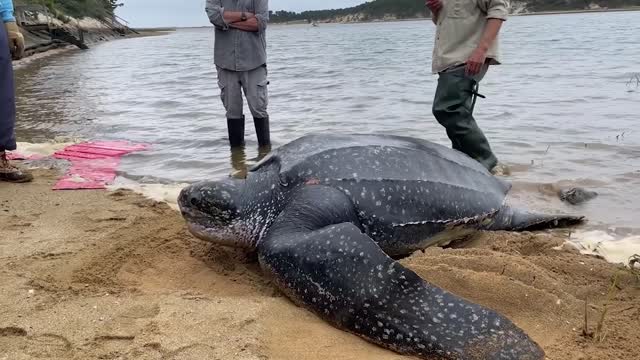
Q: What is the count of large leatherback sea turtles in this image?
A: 1